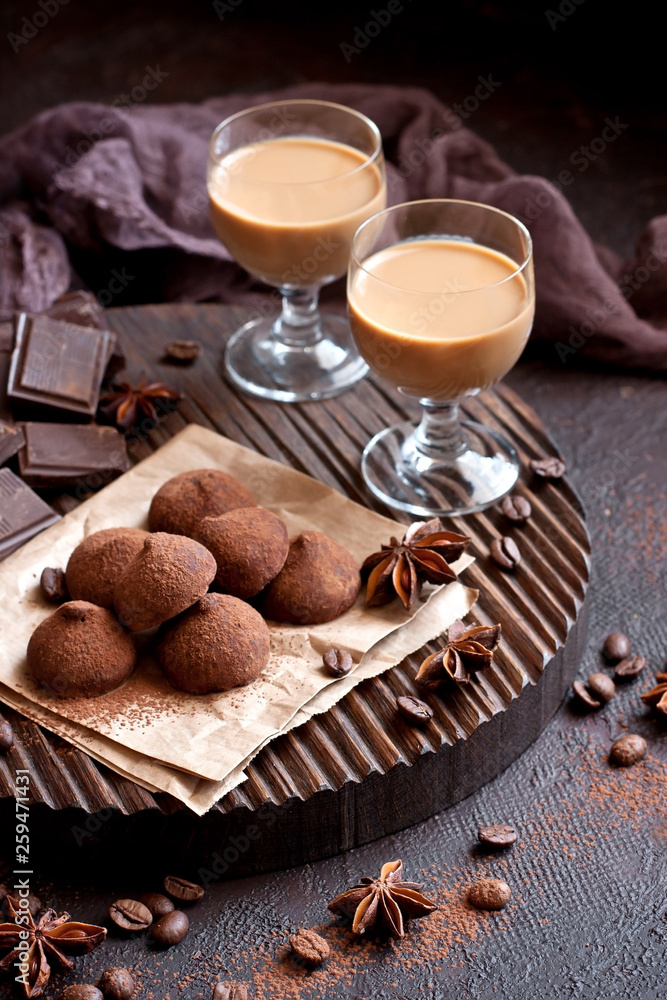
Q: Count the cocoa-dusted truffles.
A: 7